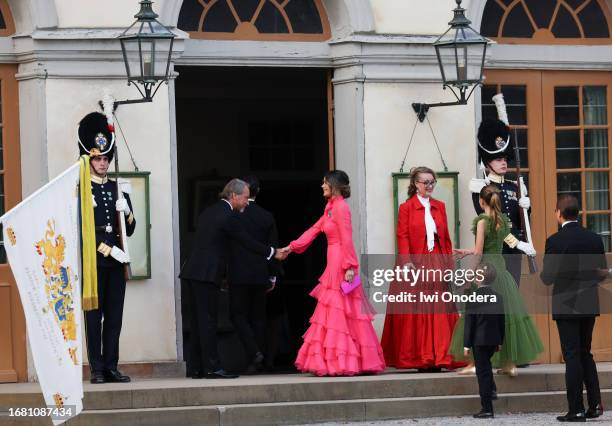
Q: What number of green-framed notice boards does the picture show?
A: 2